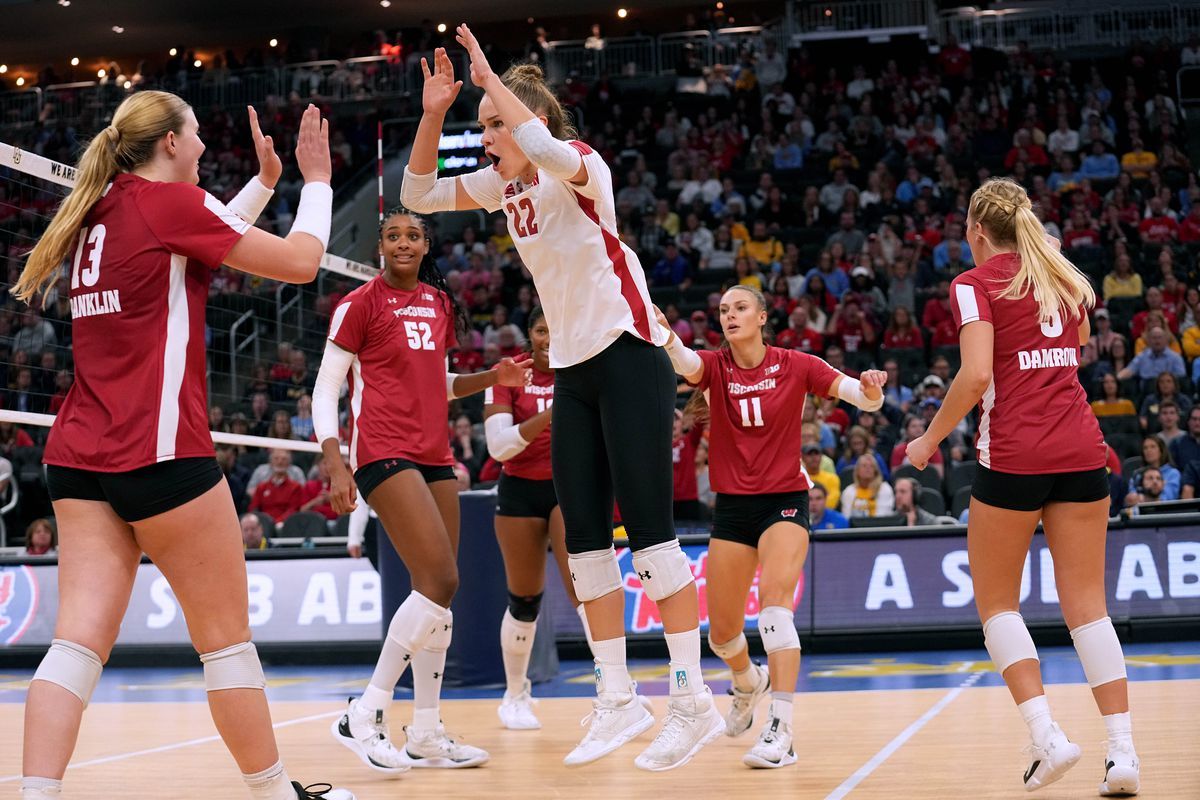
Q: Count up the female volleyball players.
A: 6